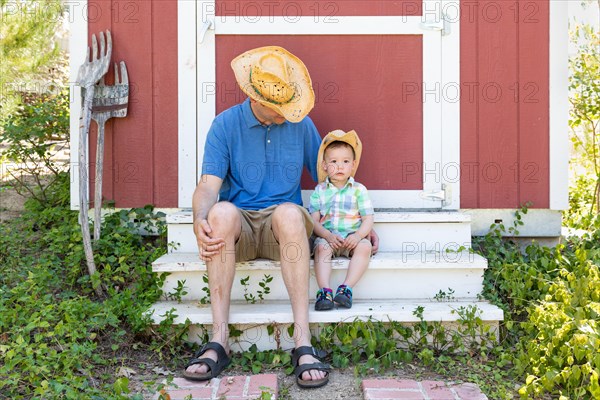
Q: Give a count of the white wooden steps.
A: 3